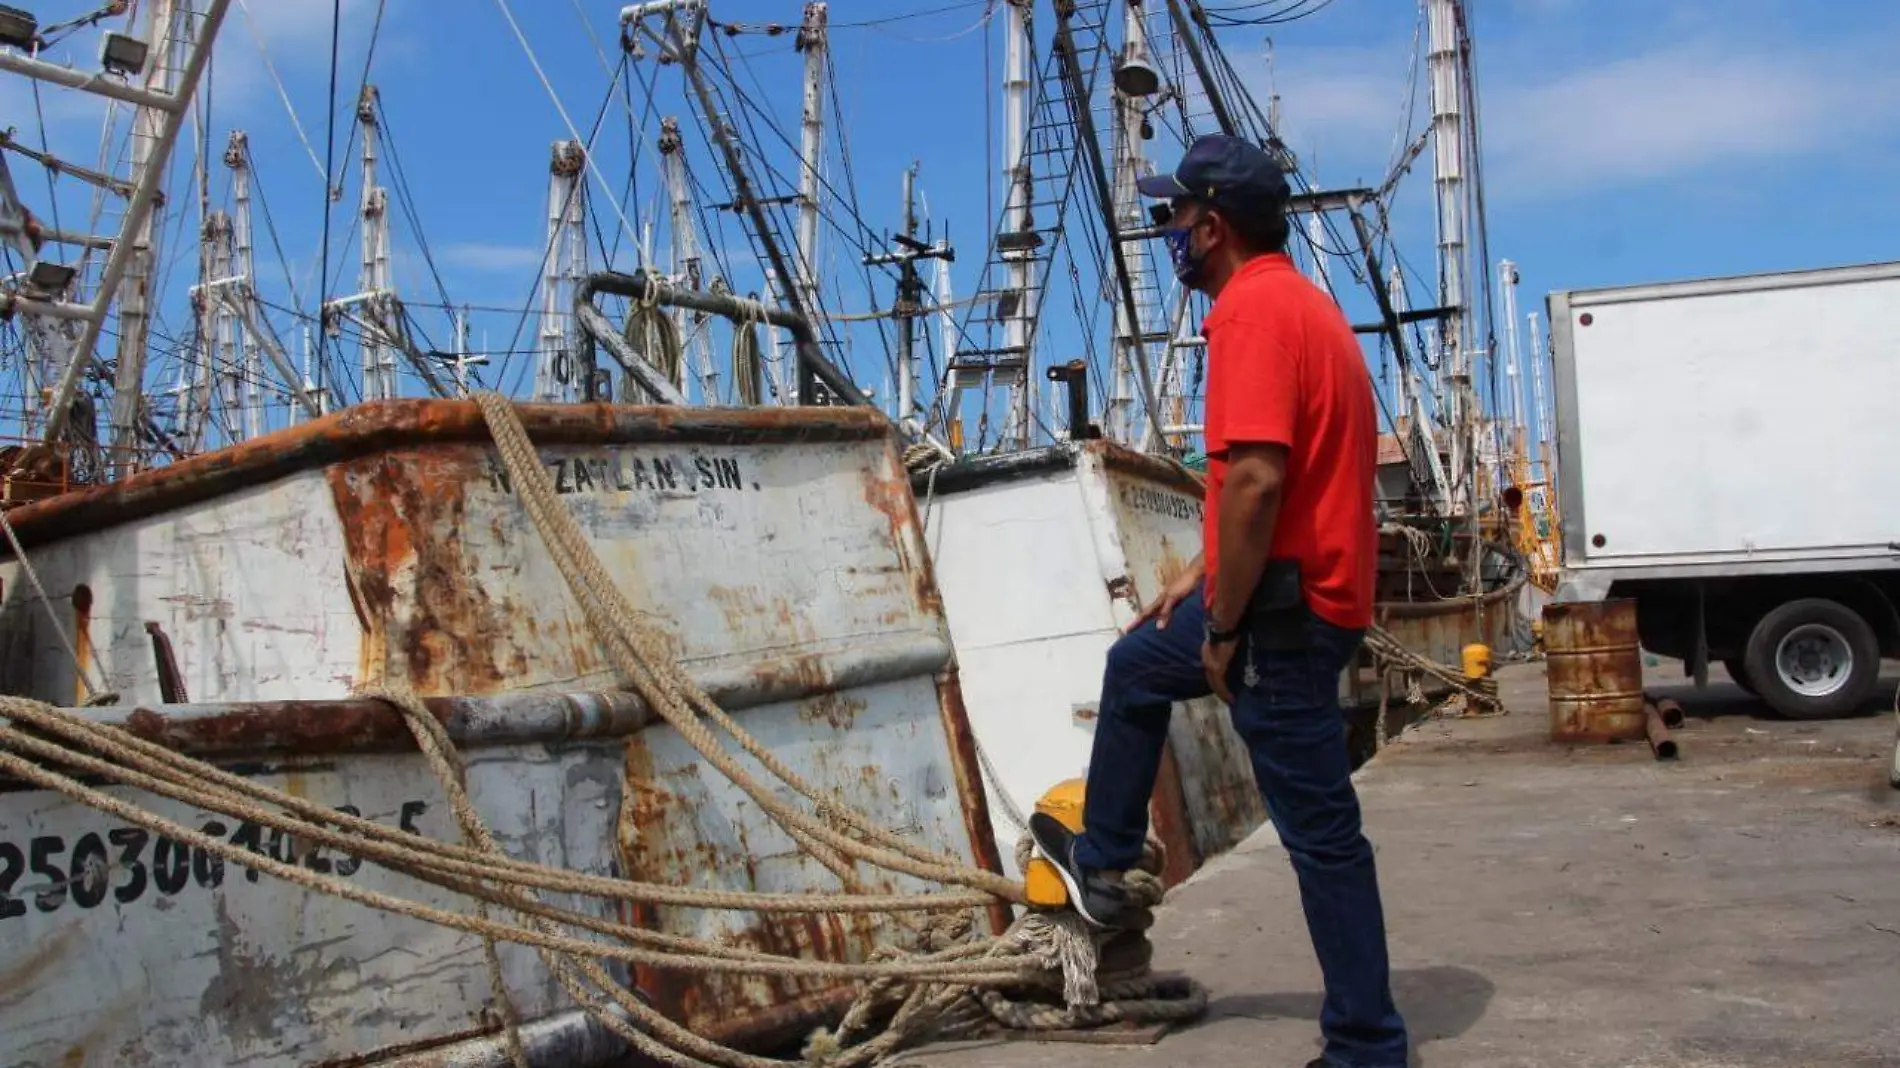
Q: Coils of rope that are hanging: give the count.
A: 2